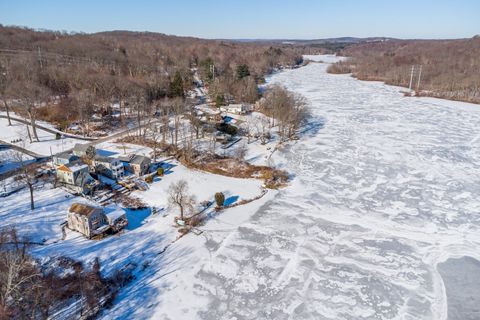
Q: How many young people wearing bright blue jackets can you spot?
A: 0